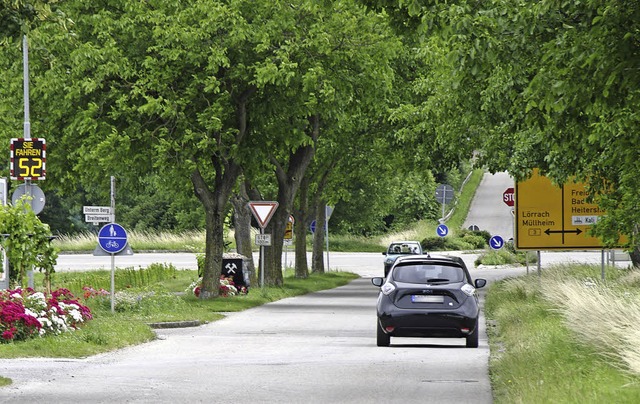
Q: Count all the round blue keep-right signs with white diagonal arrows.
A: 2